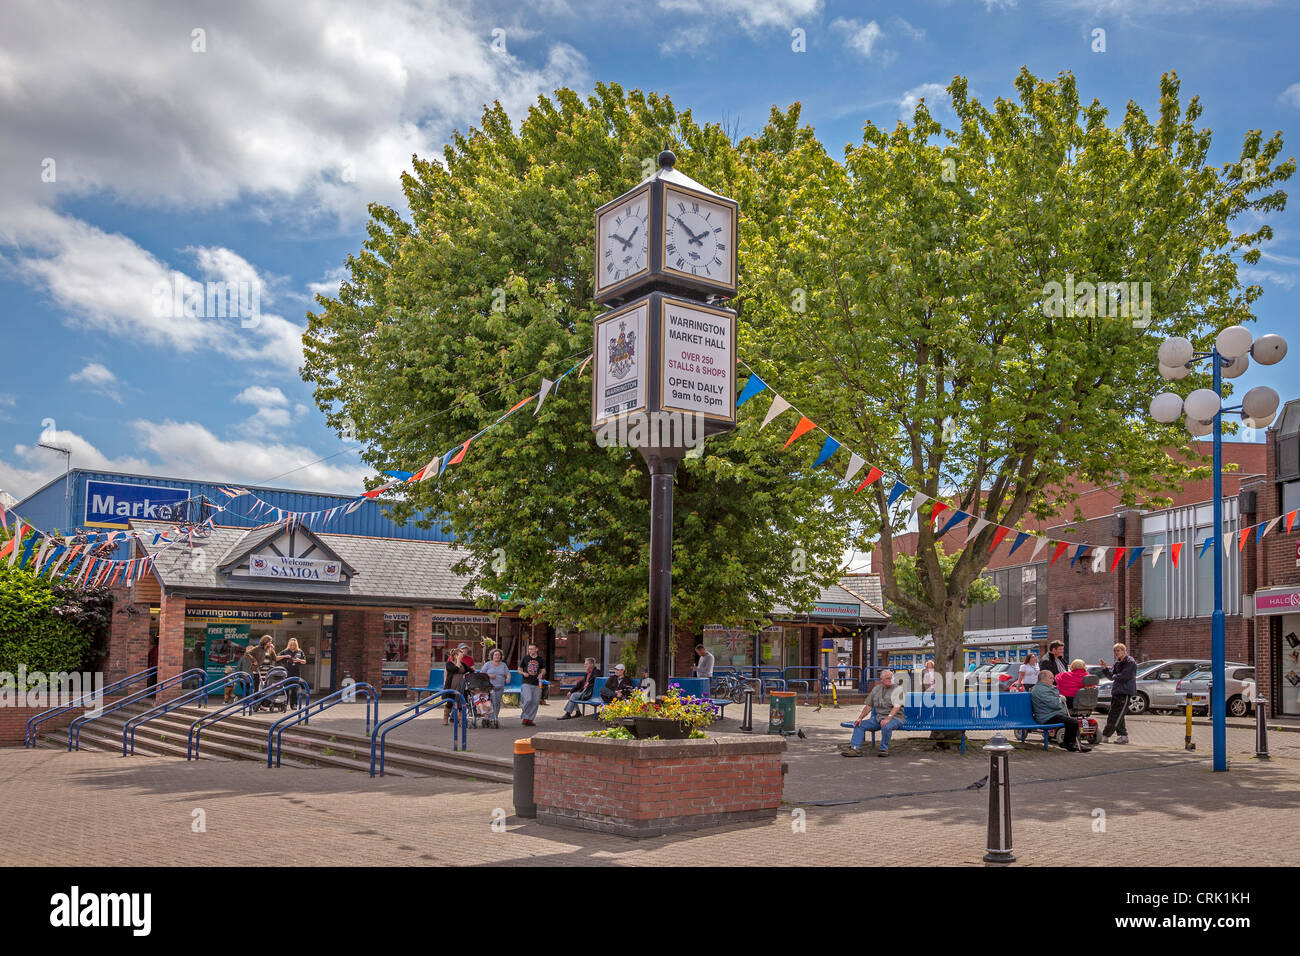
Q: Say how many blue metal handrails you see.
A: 6